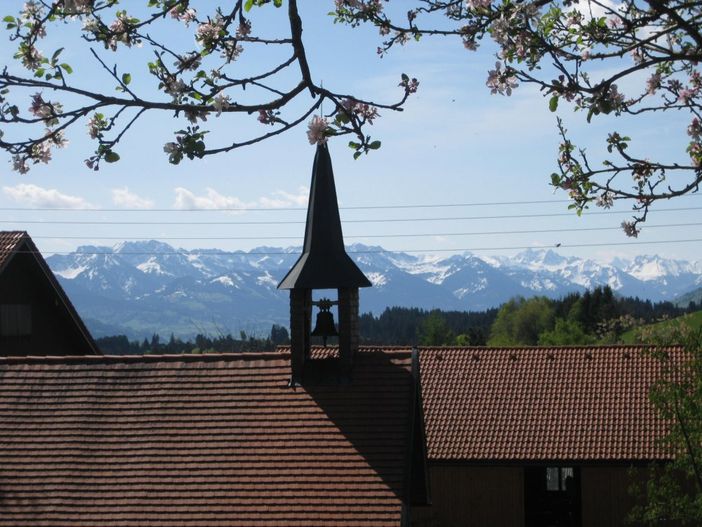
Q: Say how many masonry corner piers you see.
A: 2